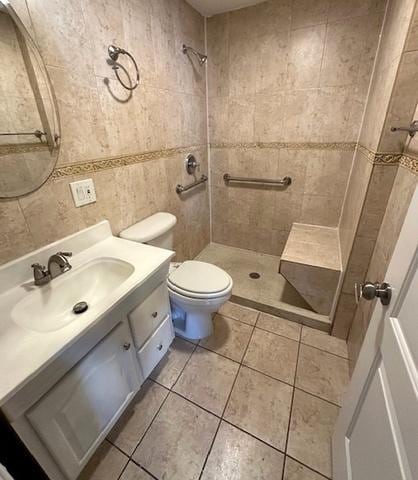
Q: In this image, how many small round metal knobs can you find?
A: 3